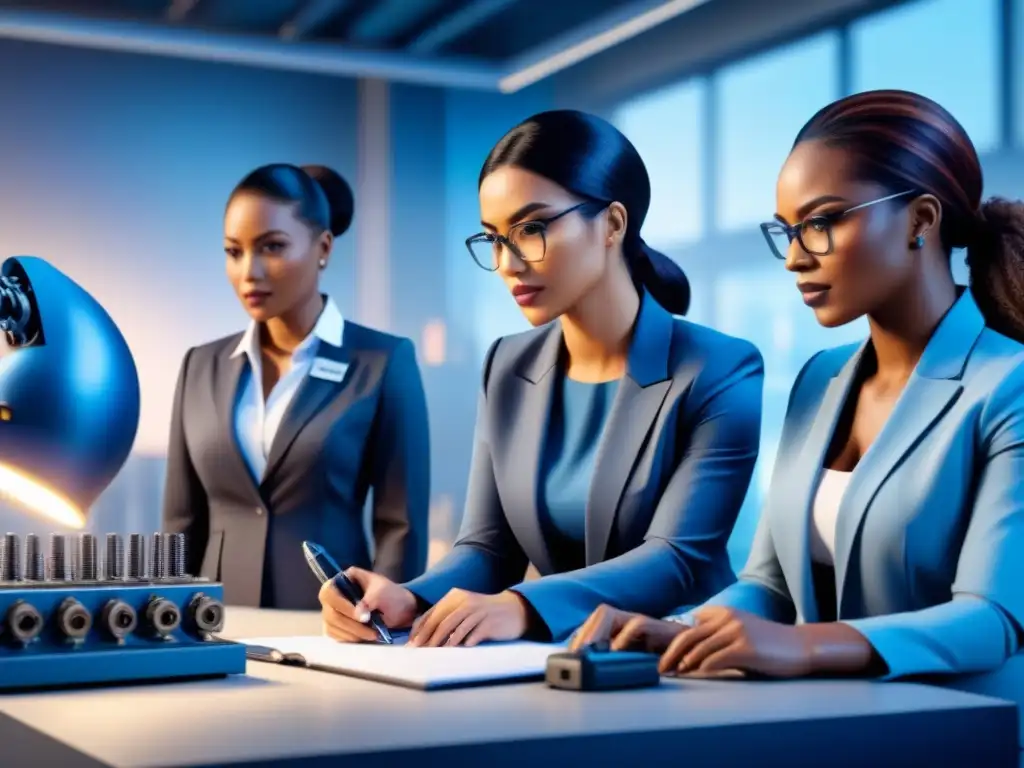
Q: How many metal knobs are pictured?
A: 5